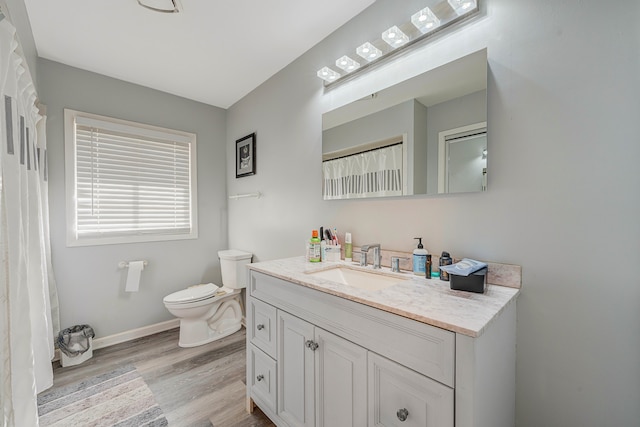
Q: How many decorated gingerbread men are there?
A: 0